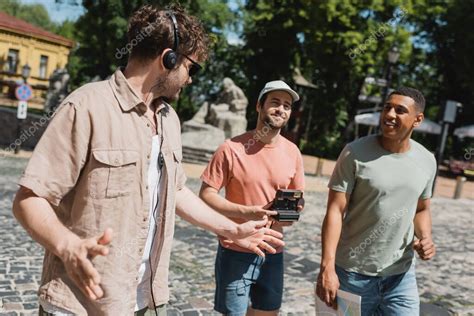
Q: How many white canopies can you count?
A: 3